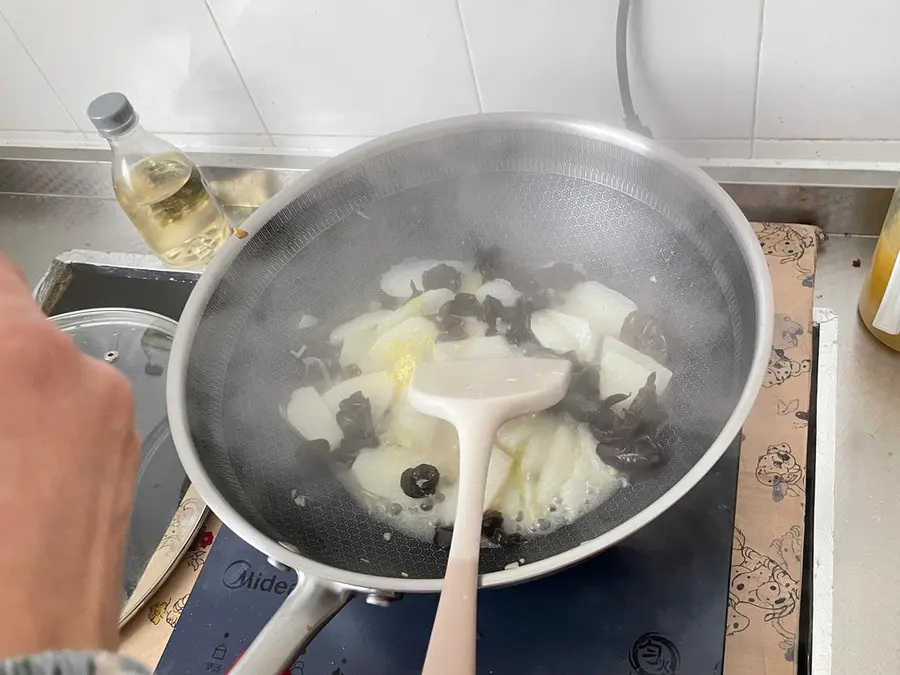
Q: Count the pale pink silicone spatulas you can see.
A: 1